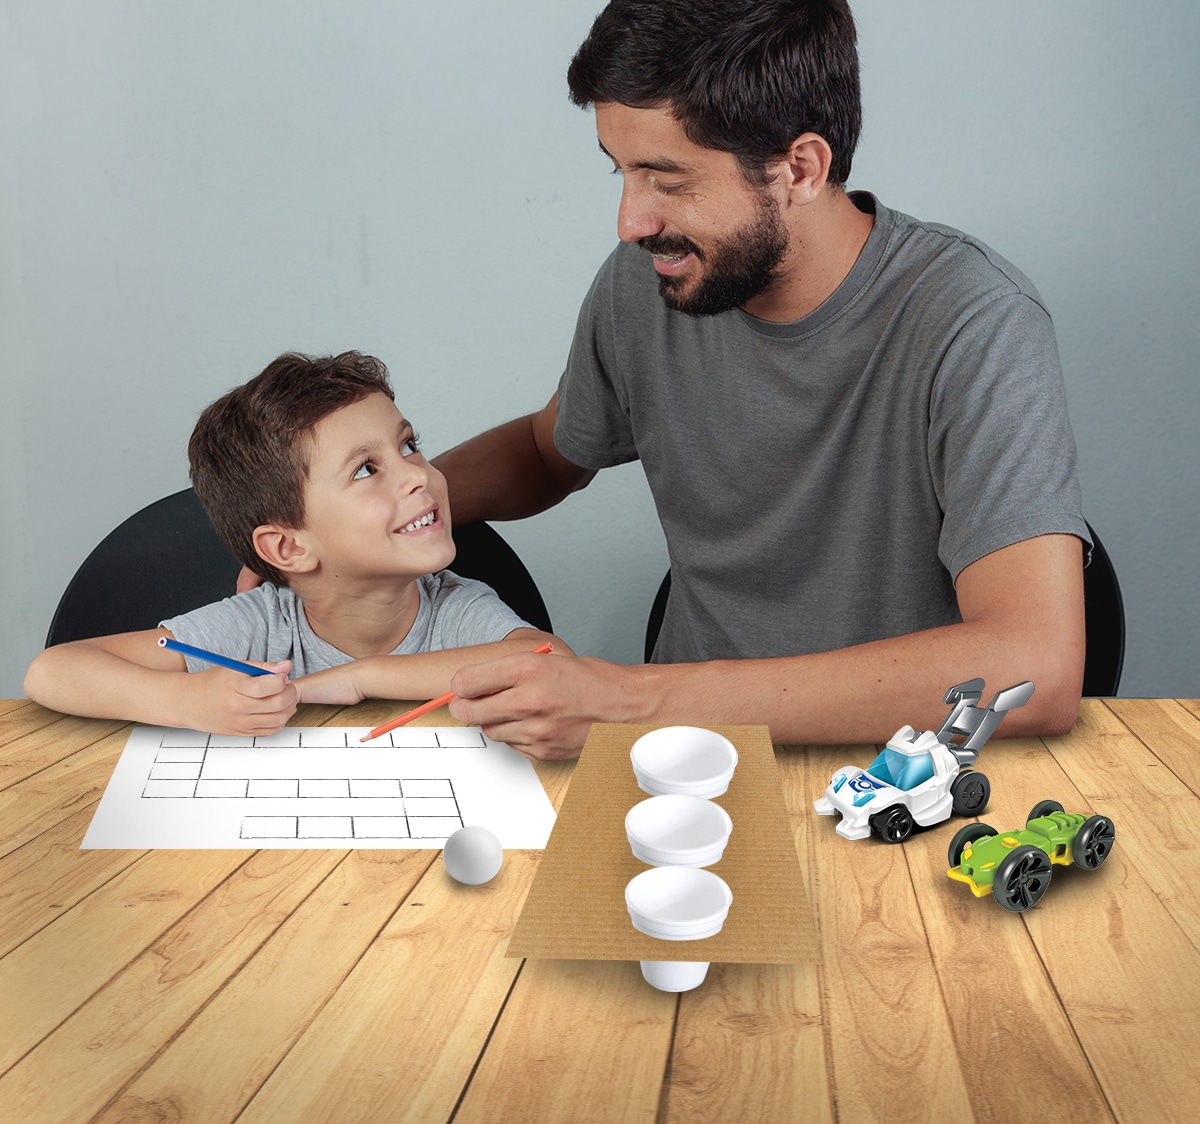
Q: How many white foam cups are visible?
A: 3